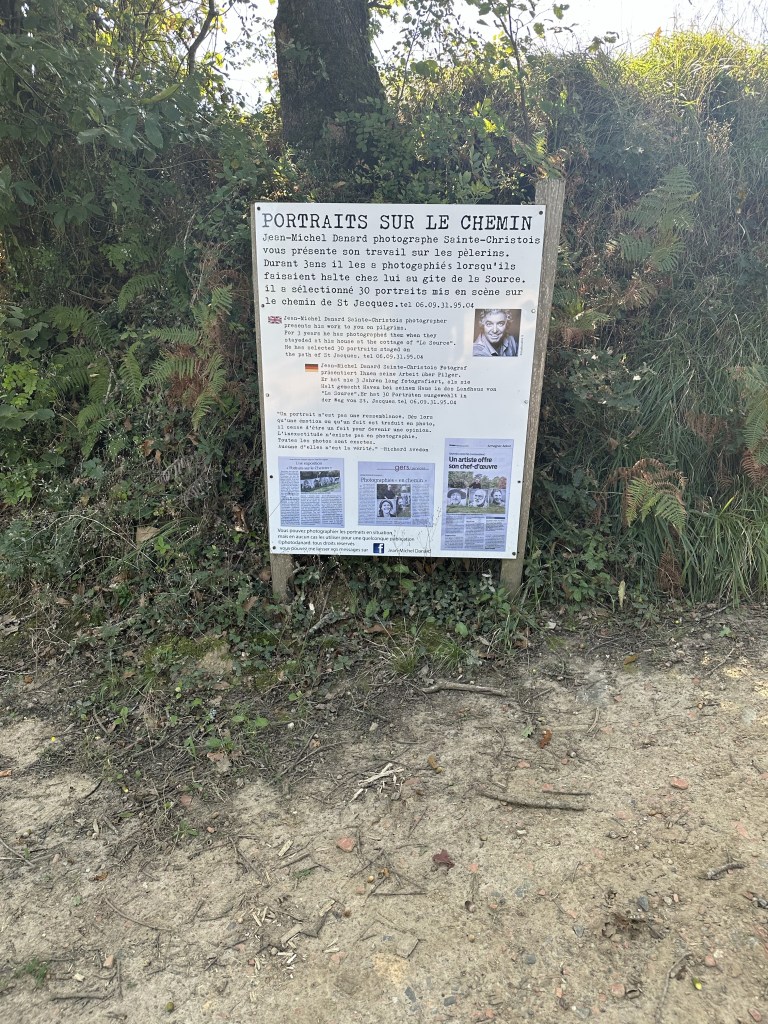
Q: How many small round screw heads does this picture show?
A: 10